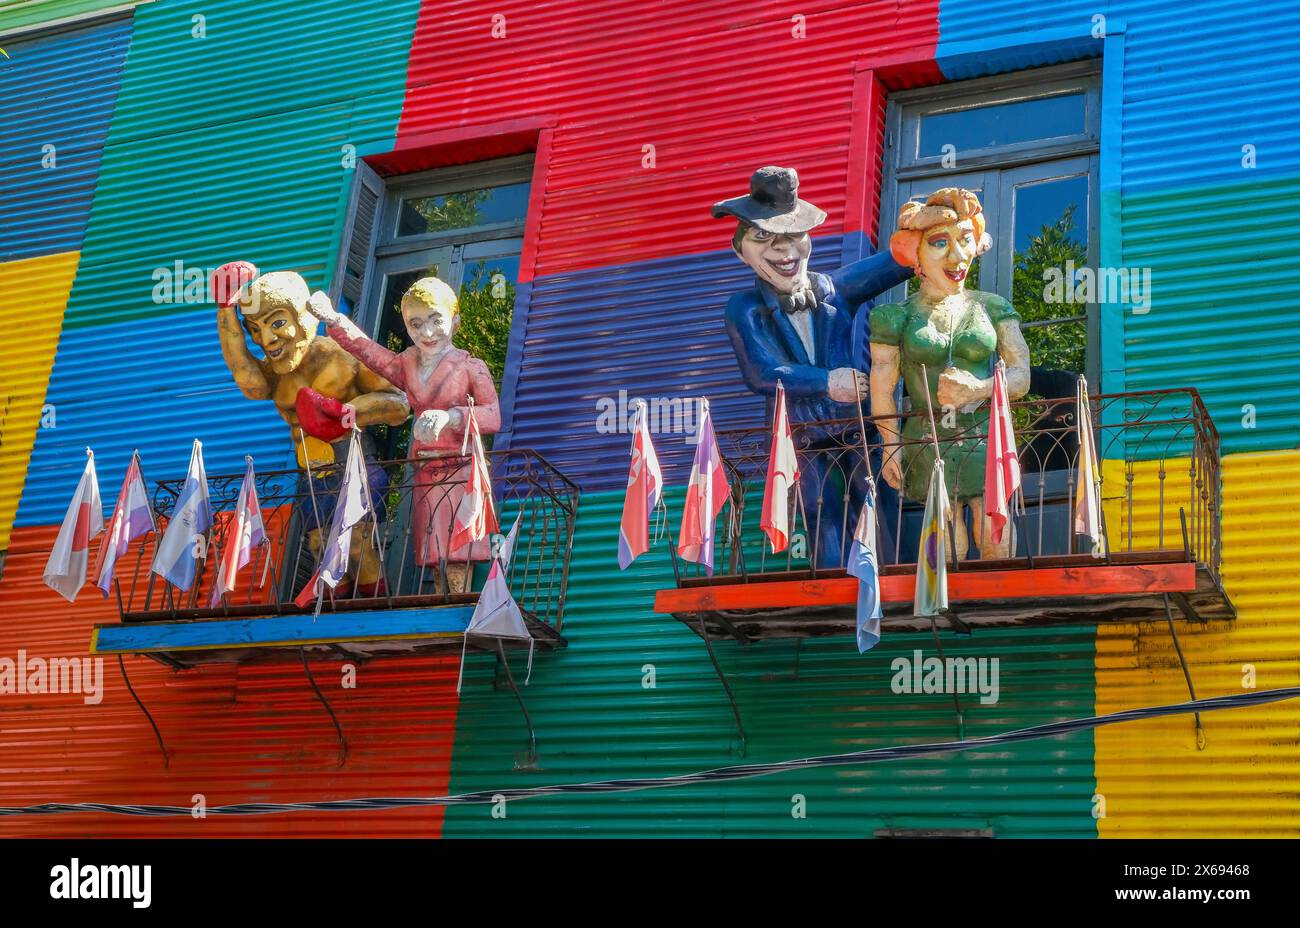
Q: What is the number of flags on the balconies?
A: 14